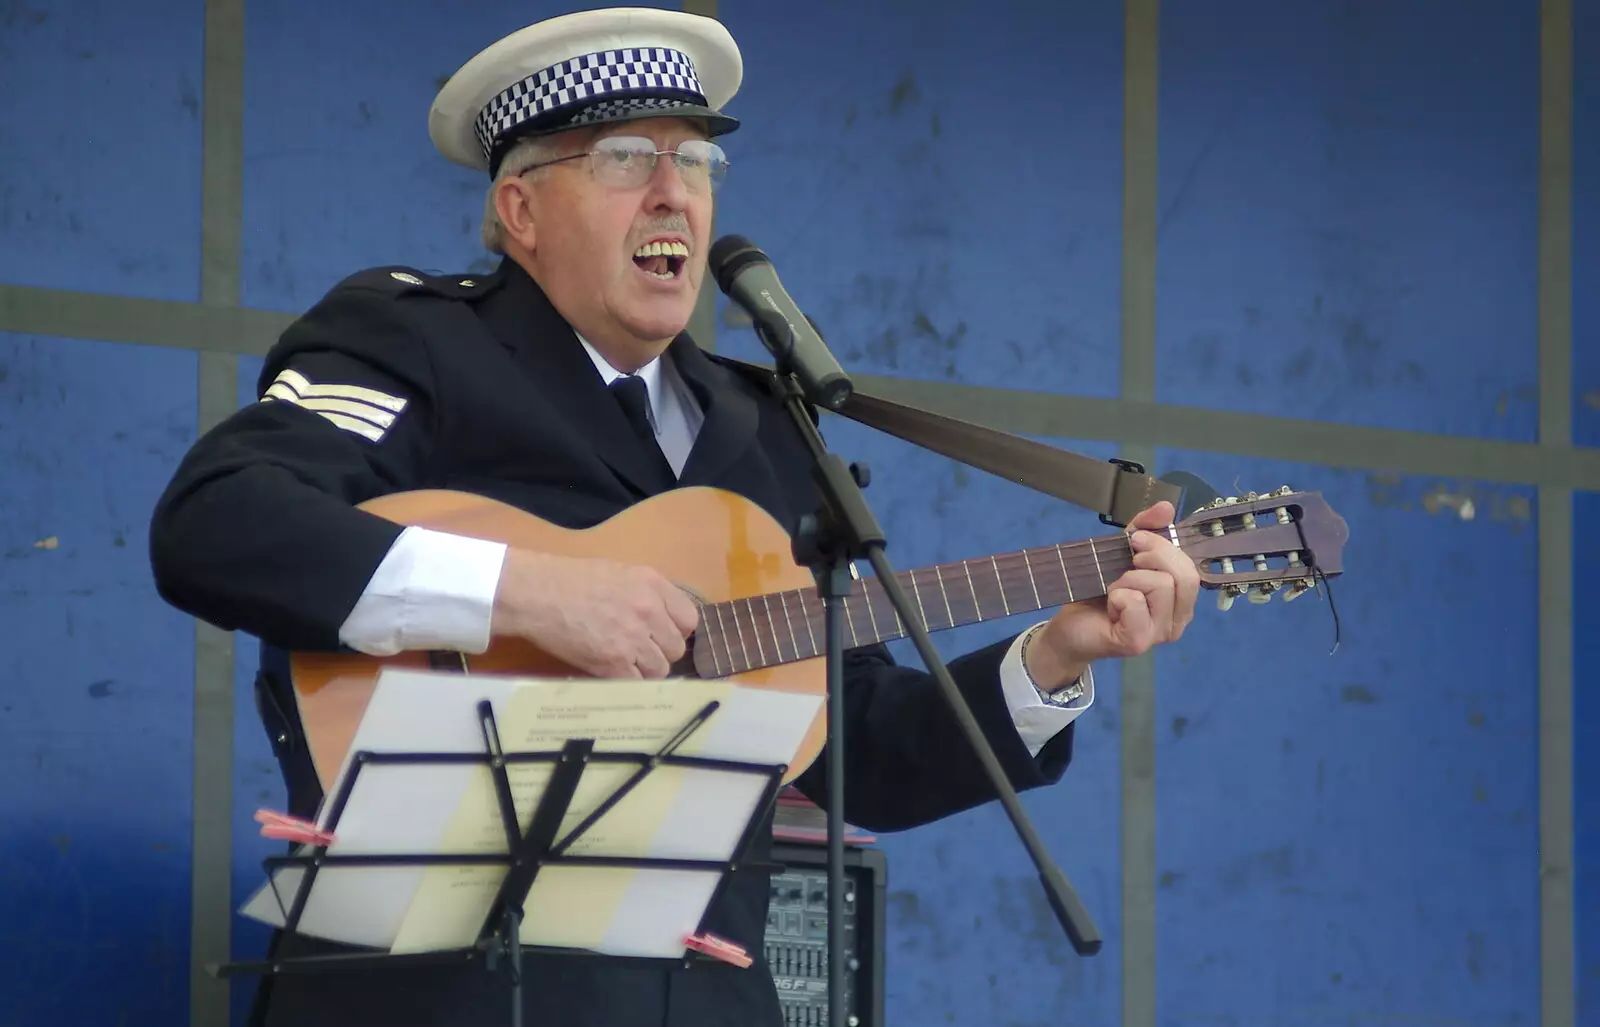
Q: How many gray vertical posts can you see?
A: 4